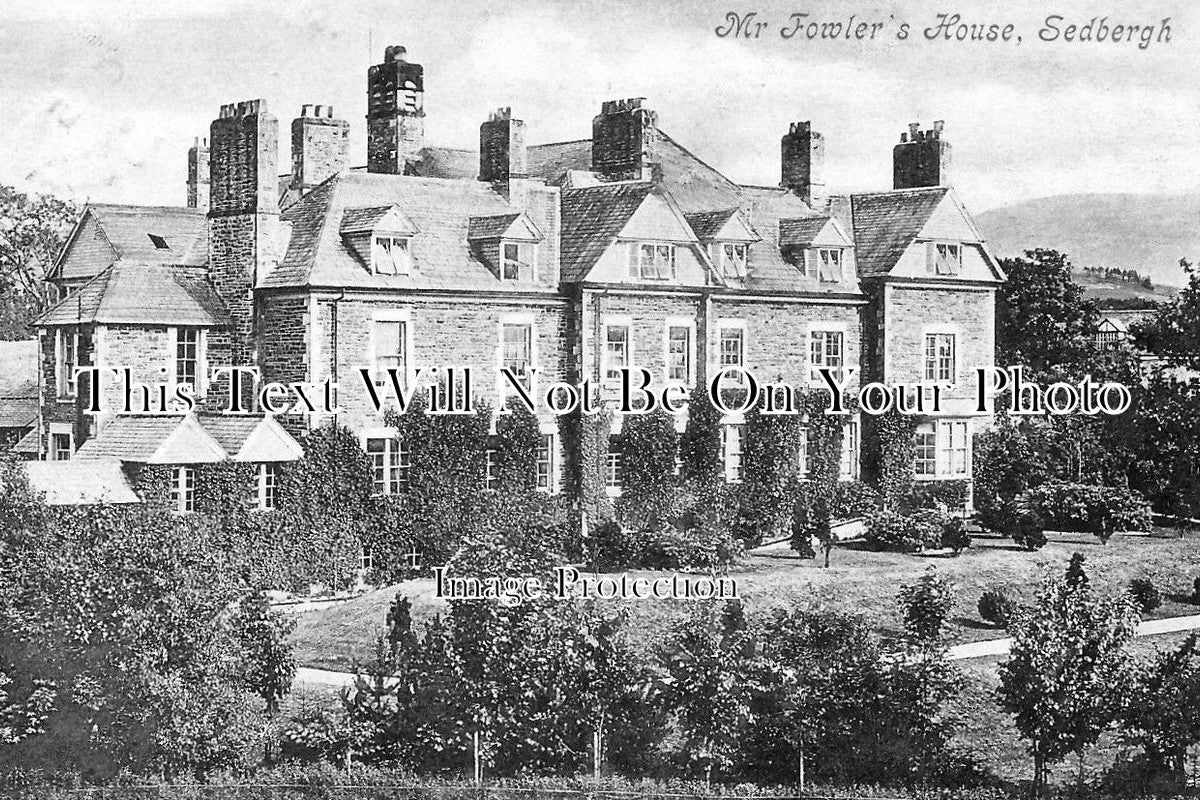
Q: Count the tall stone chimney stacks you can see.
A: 8